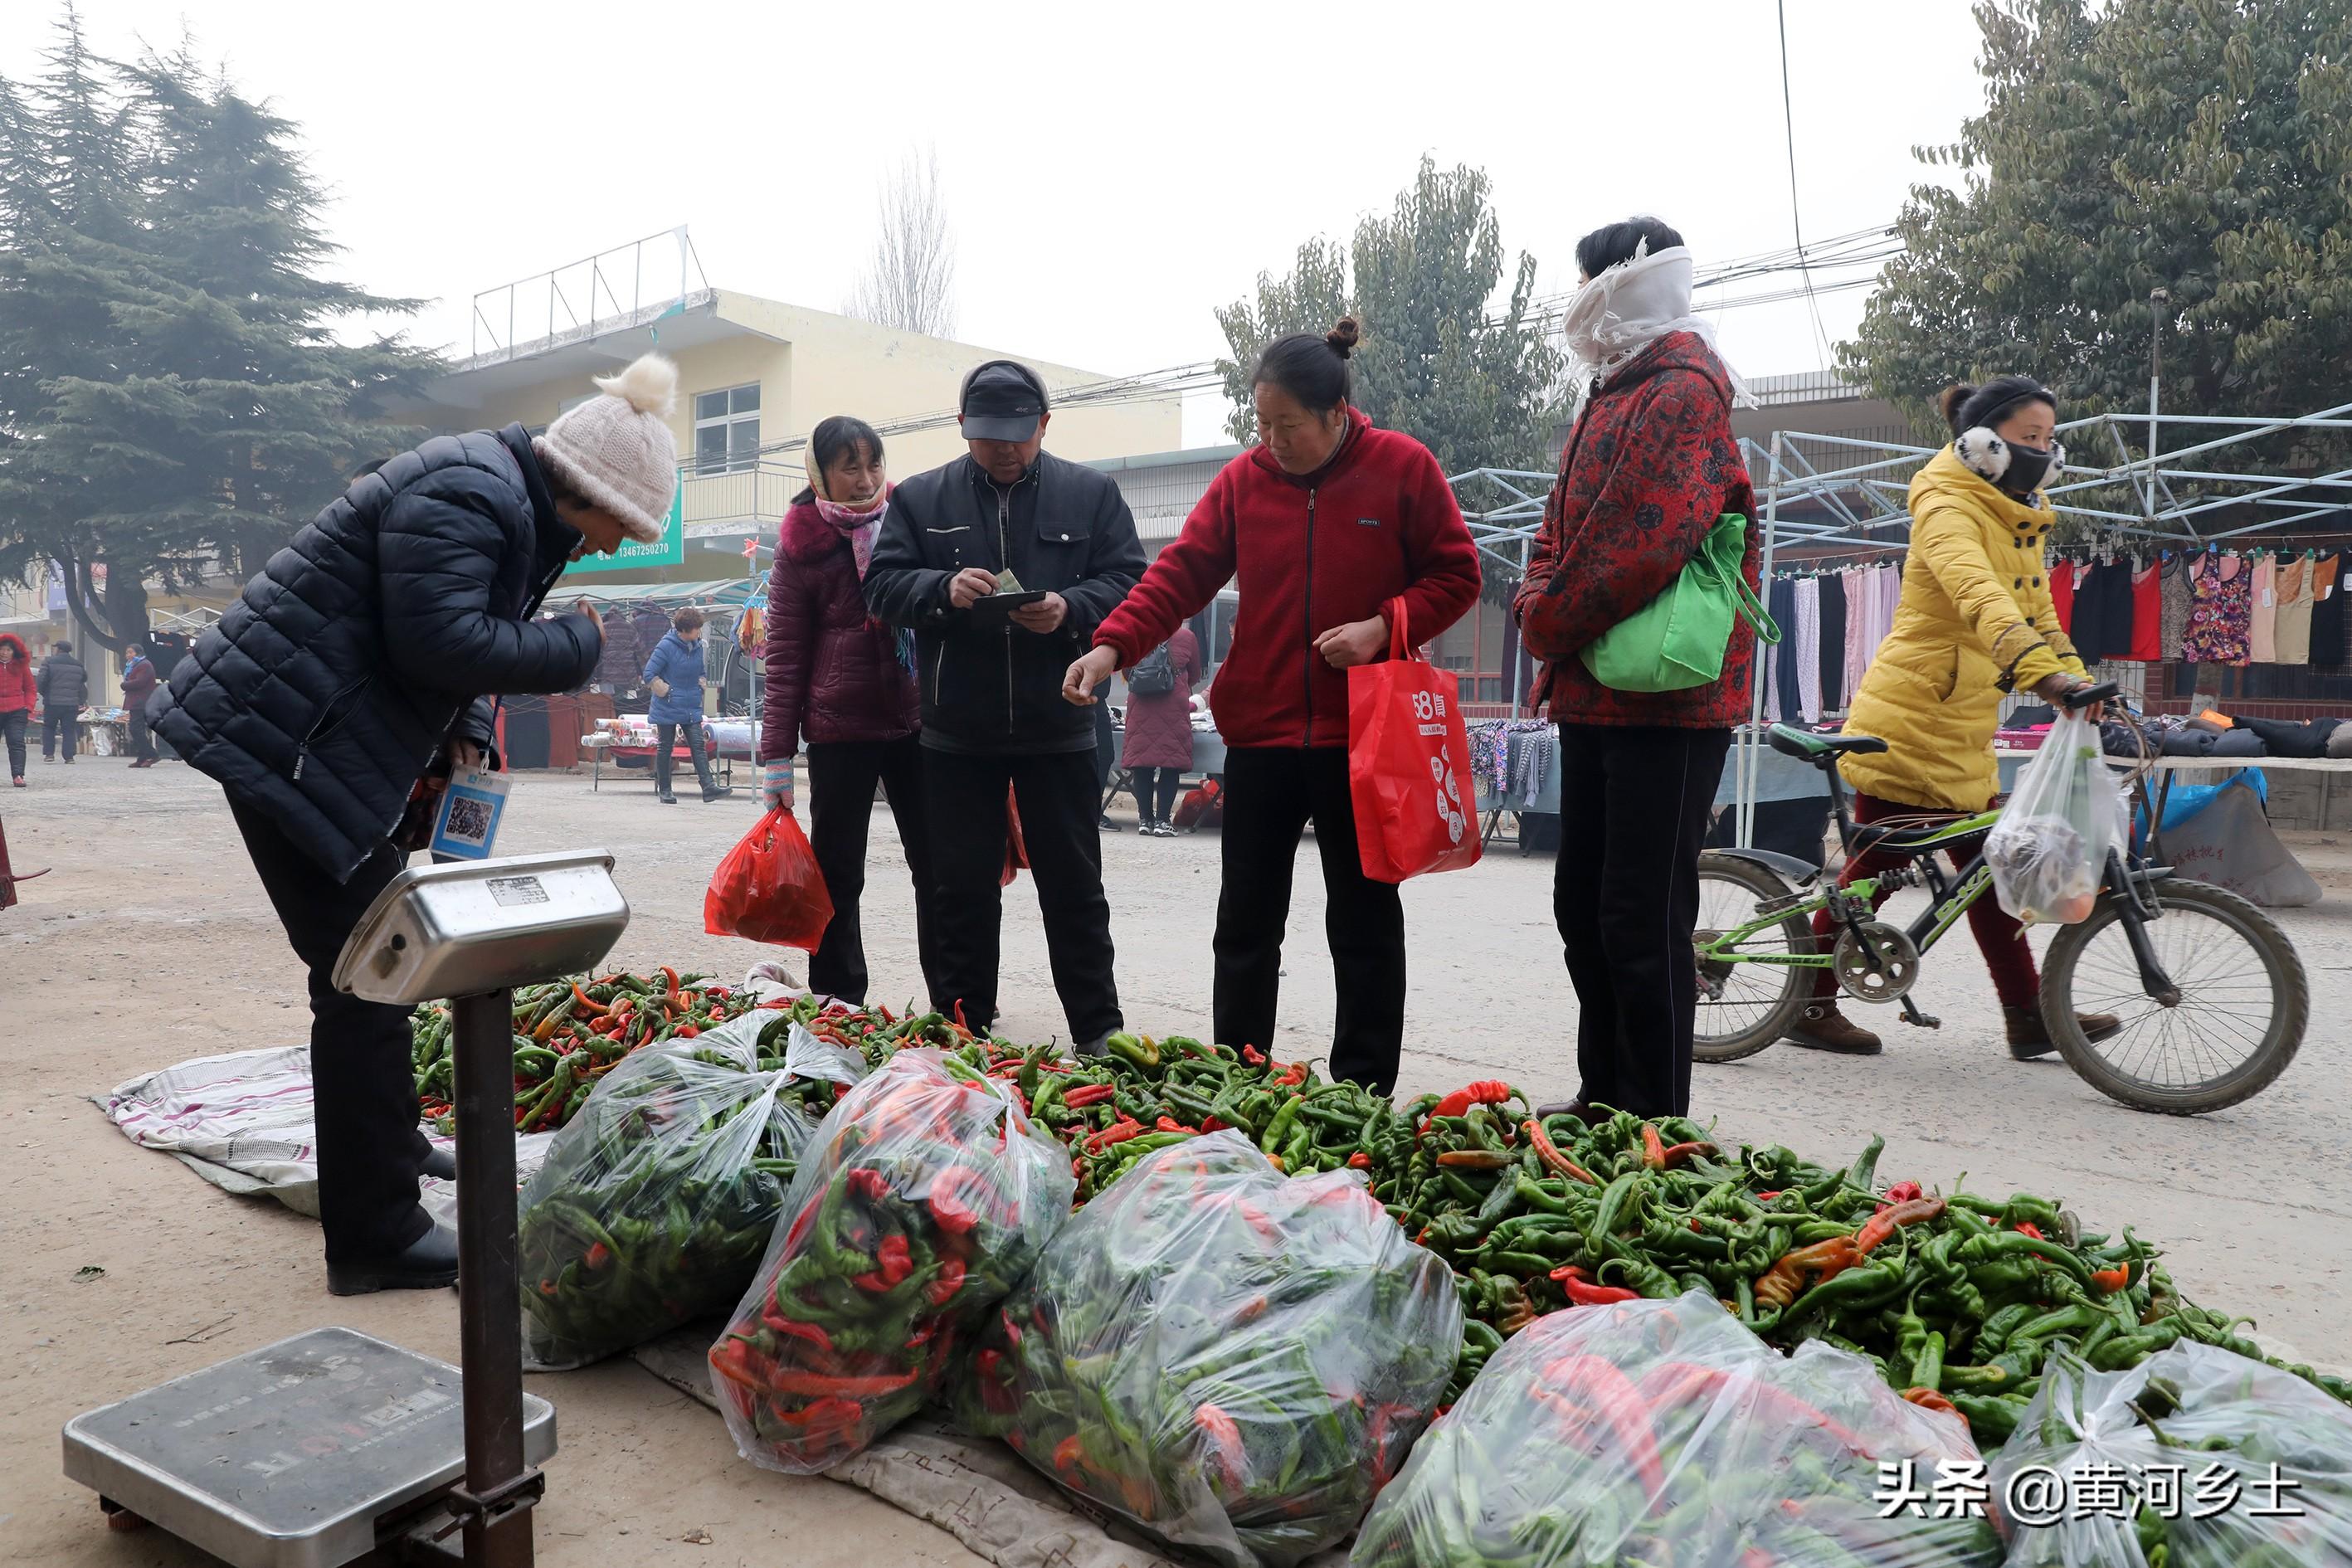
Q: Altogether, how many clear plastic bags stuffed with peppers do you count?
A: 5